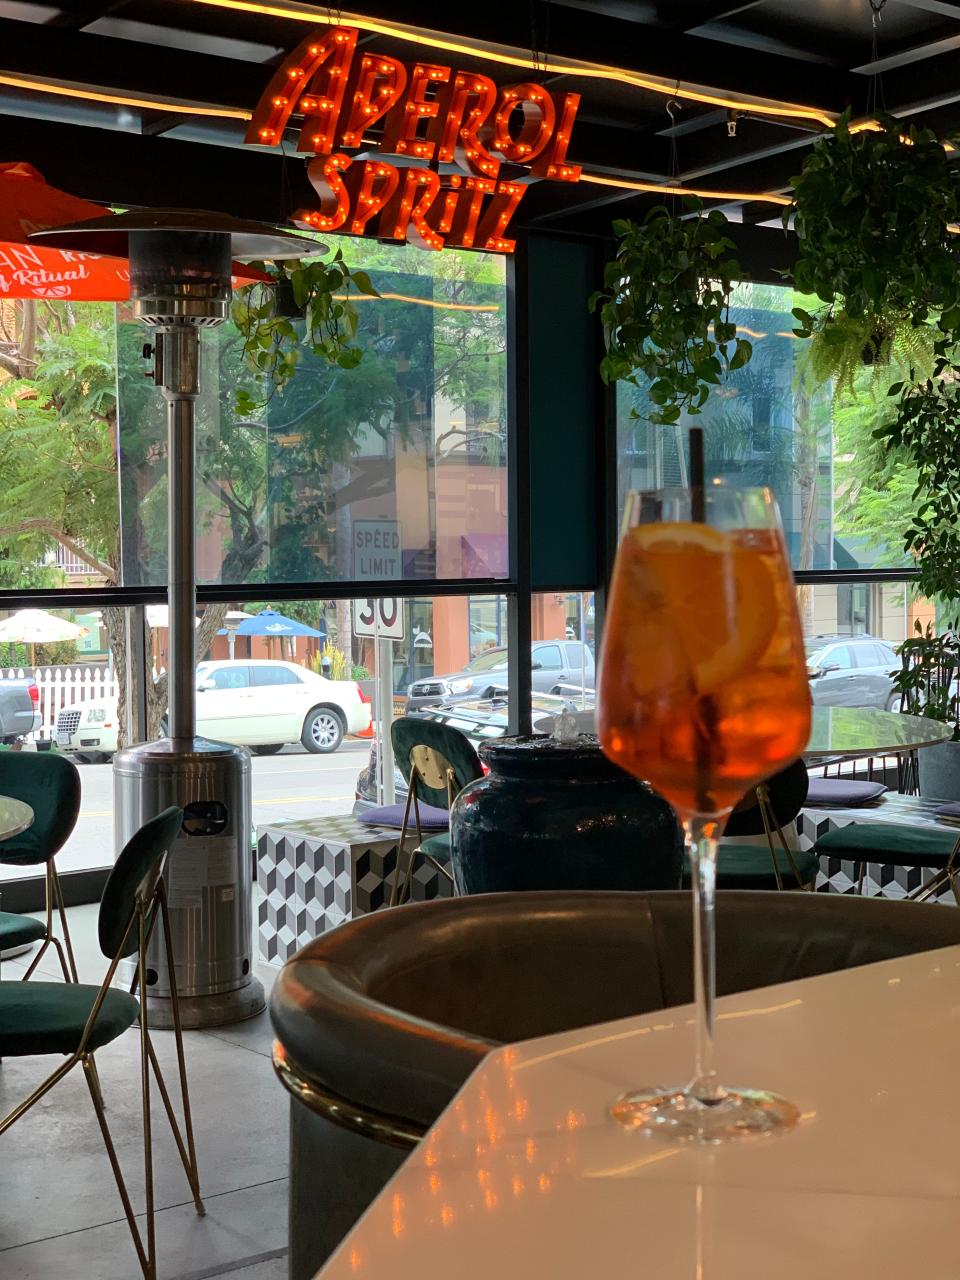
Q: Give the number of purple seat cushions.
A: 3